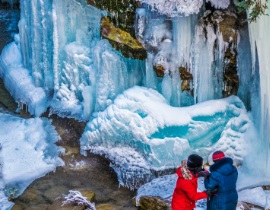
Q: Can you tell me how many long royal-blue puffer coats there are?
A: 1